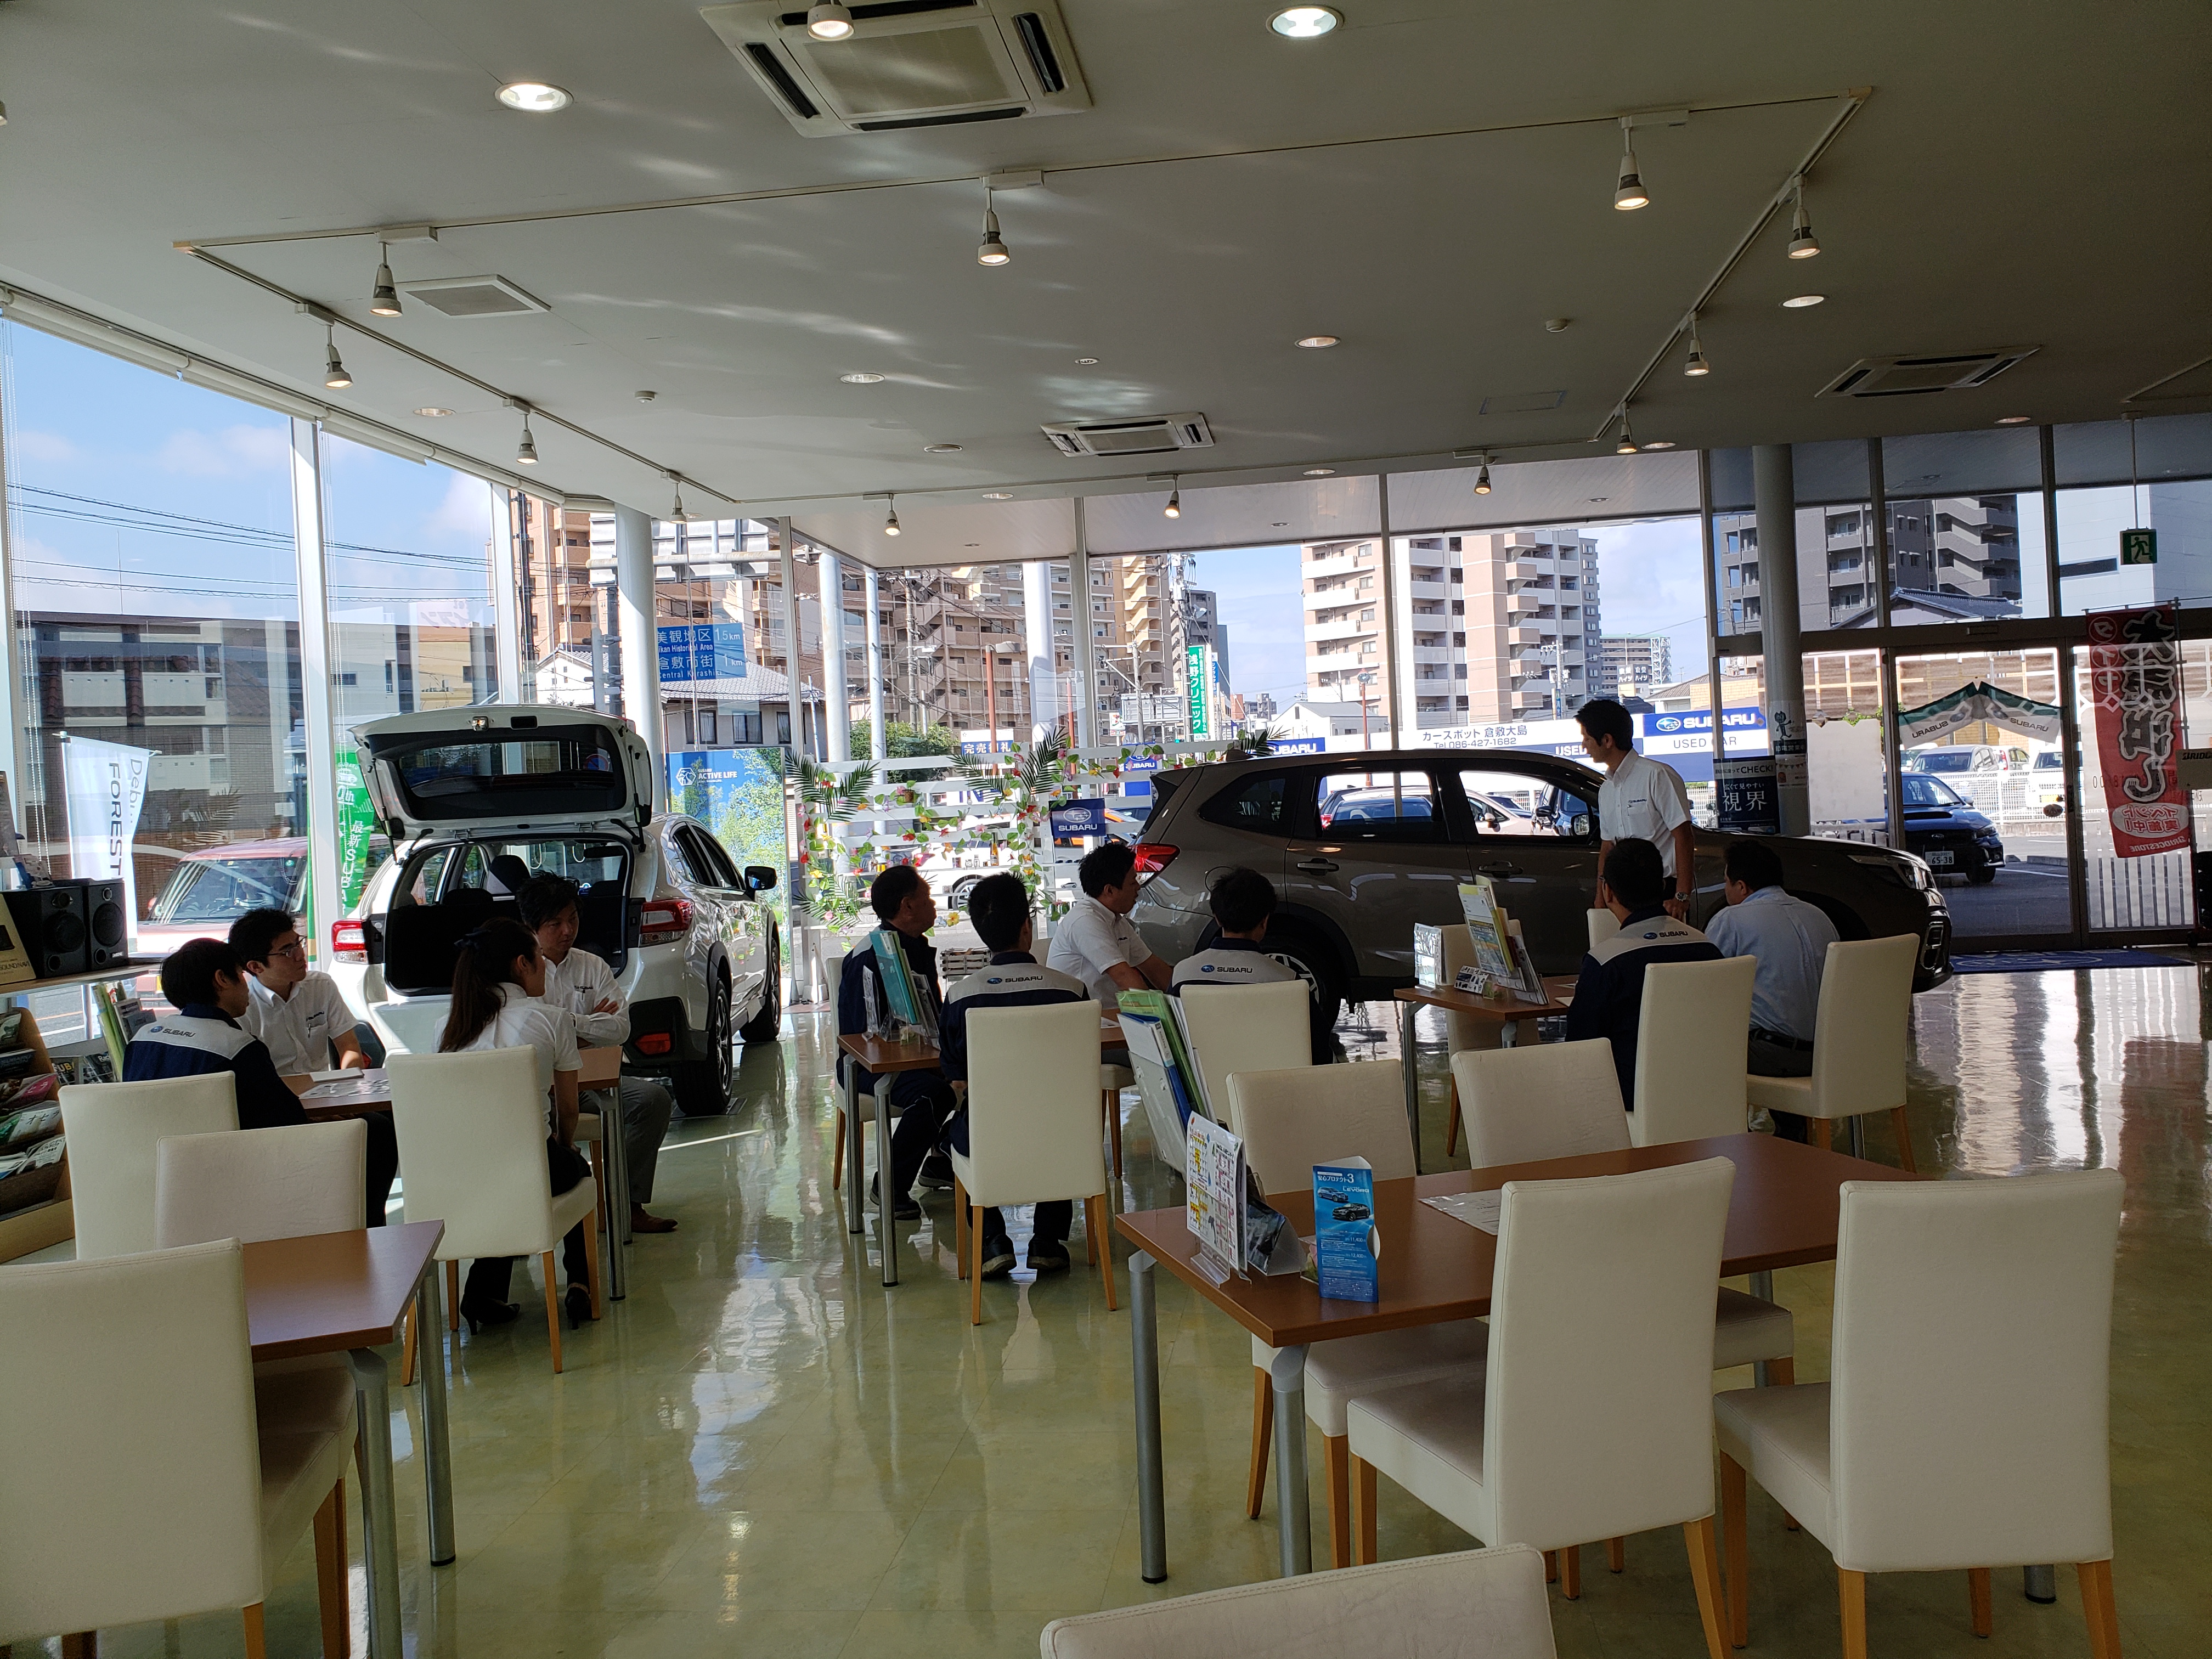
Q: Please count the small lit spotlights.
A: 13